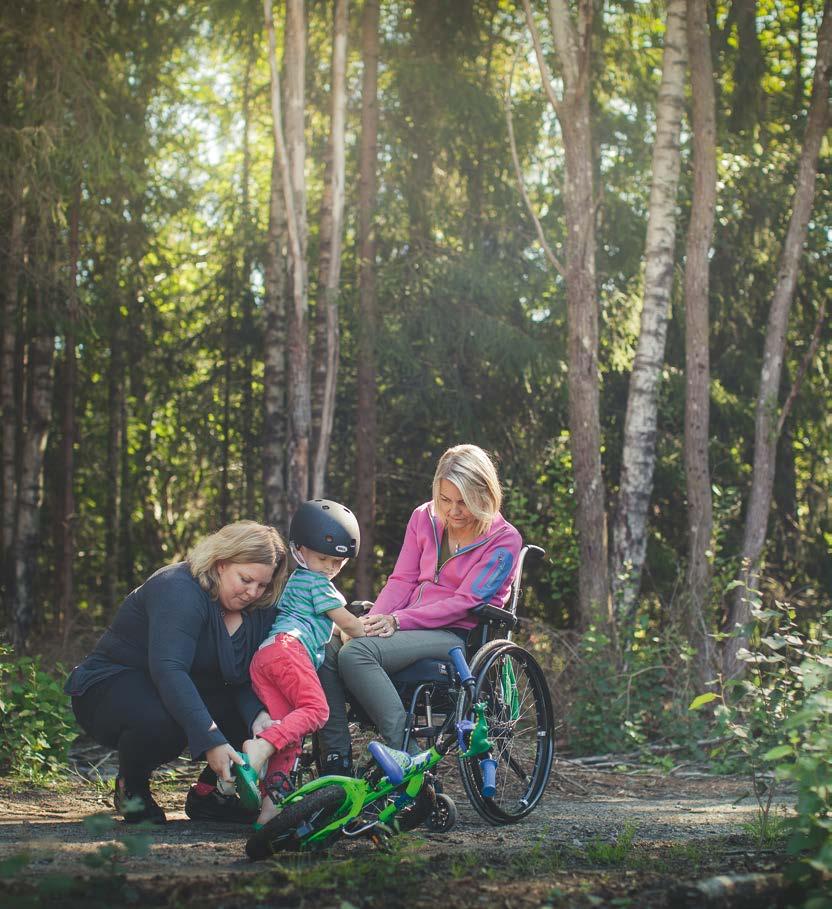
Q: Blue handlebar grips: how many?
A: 2